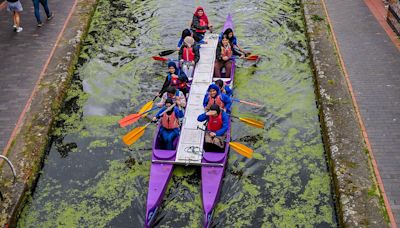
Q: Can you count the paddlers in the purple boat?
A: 11